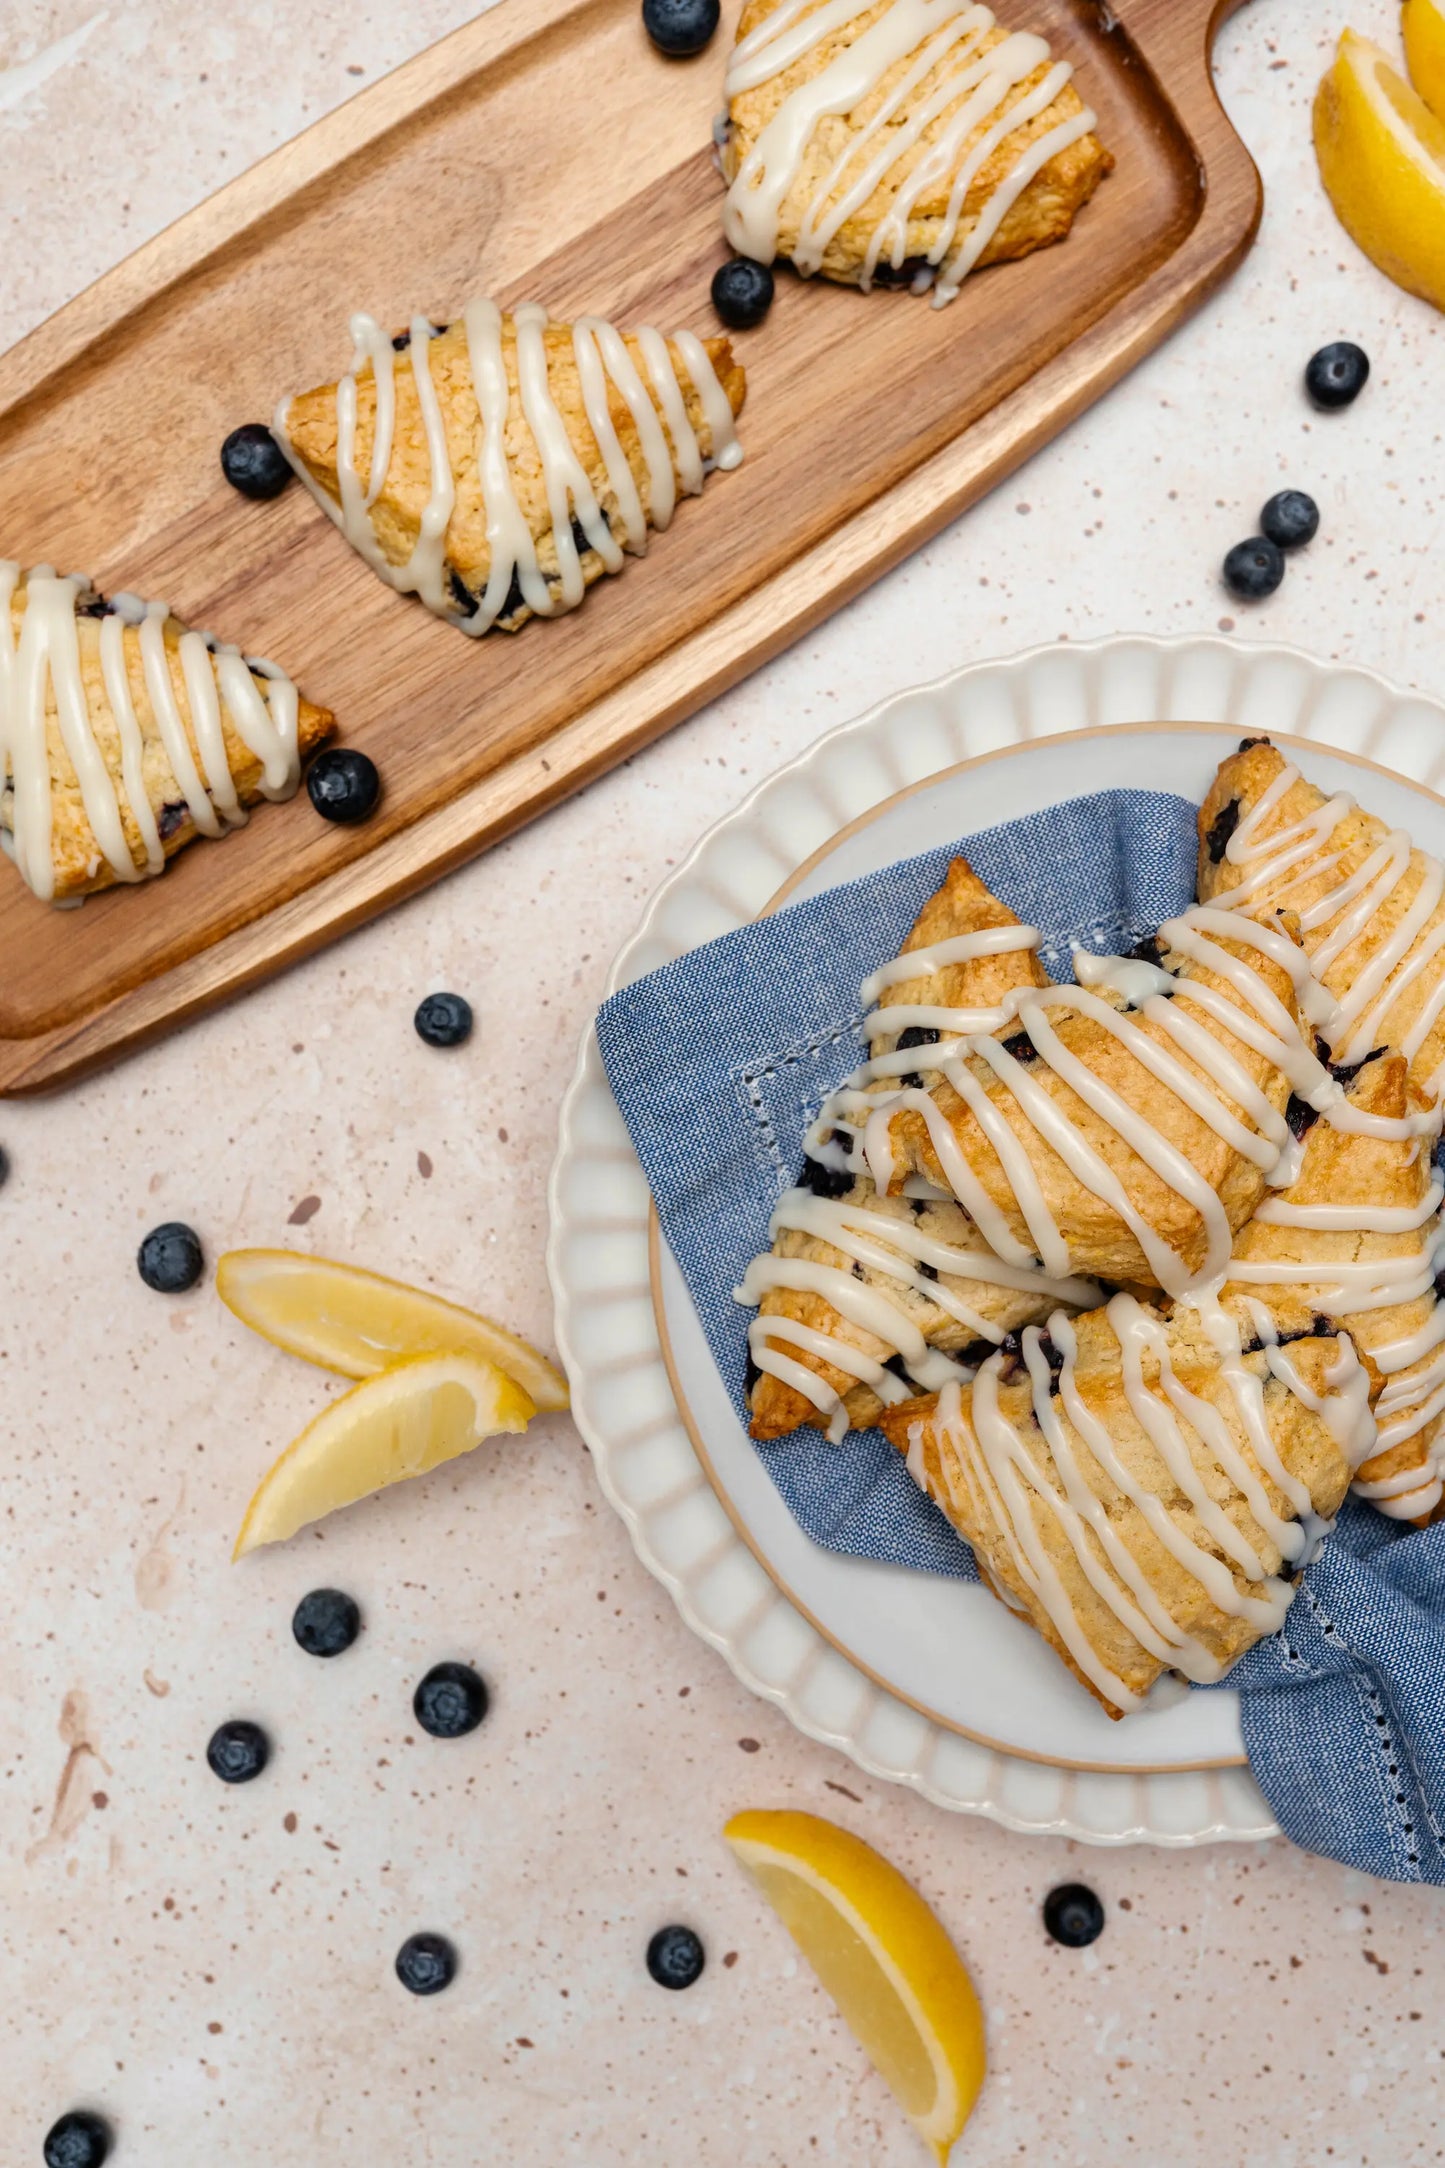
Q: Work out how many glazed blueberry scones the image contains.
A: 9